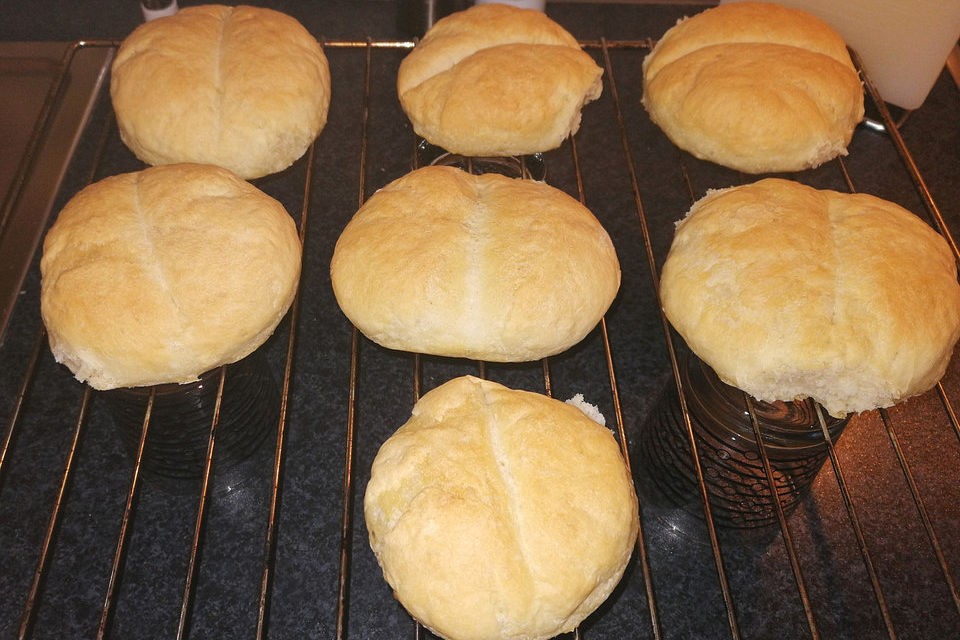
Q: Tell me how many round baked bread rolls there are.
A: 7